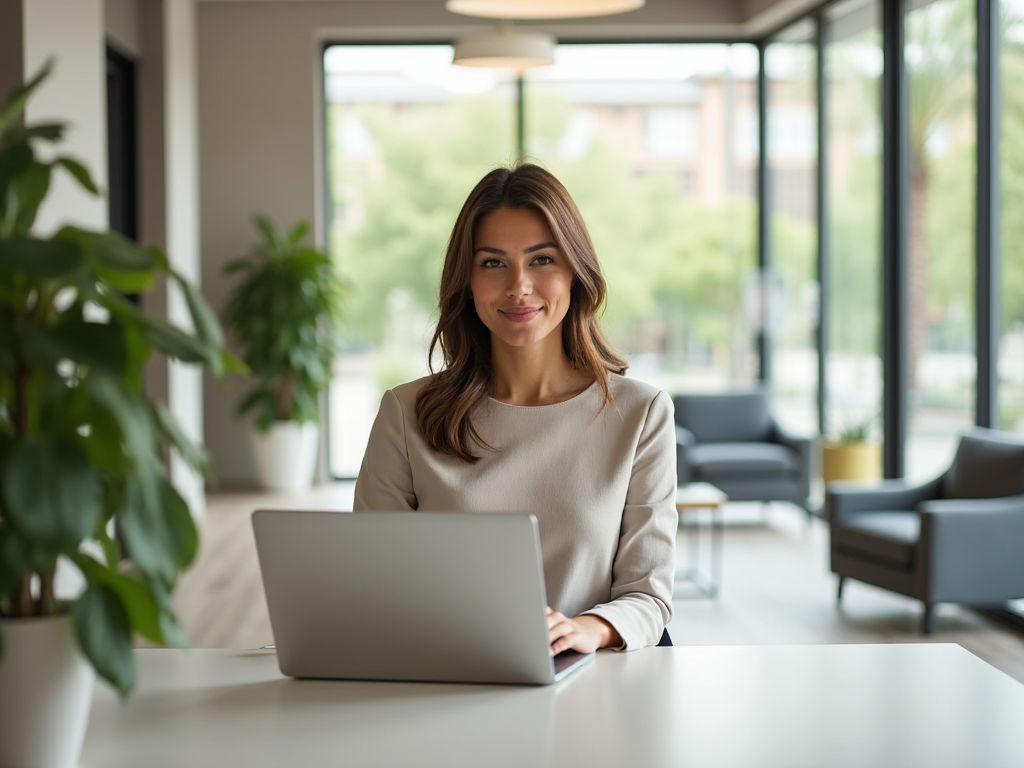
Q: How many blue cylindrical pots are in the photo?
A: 0